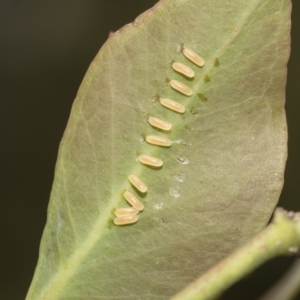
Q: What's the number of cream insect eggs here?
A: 11